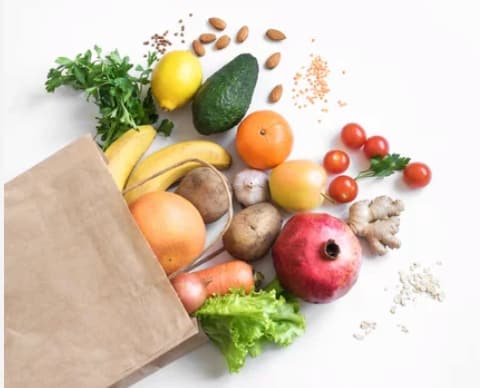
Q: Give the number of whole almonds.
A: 8